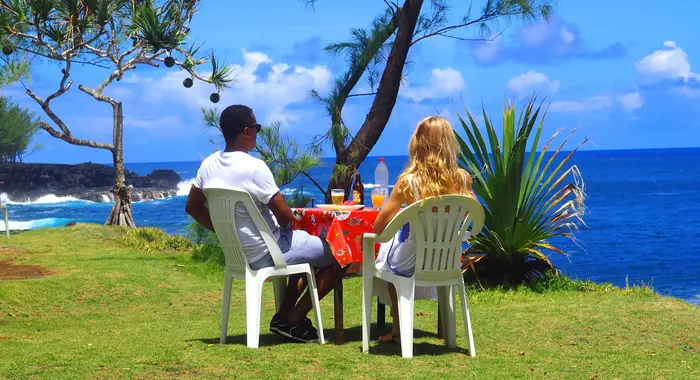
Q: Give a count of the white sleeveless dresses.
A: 1